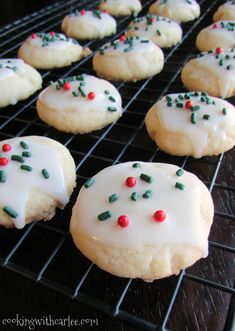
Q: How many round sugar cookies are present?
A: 14